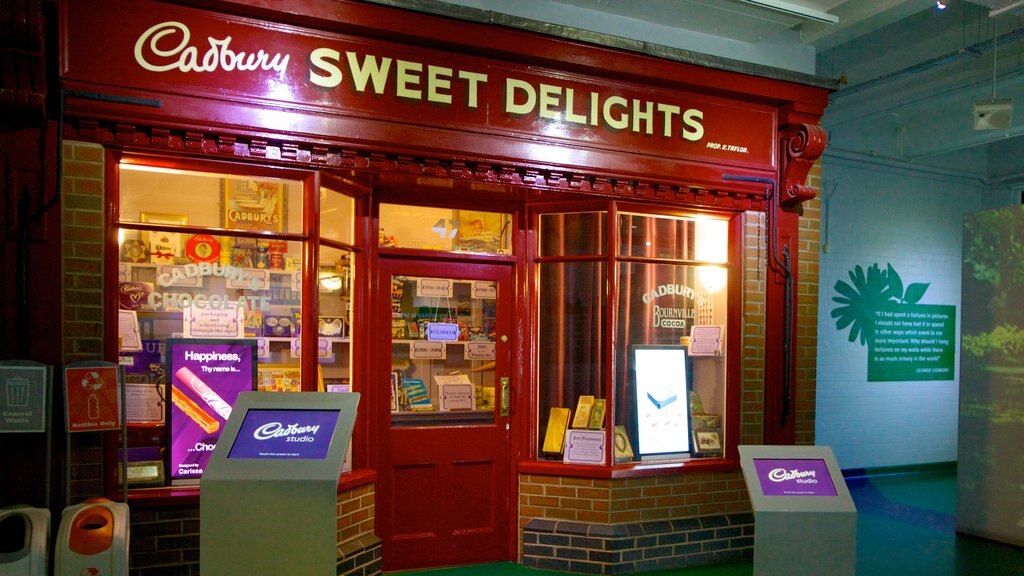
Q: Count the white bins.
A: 2